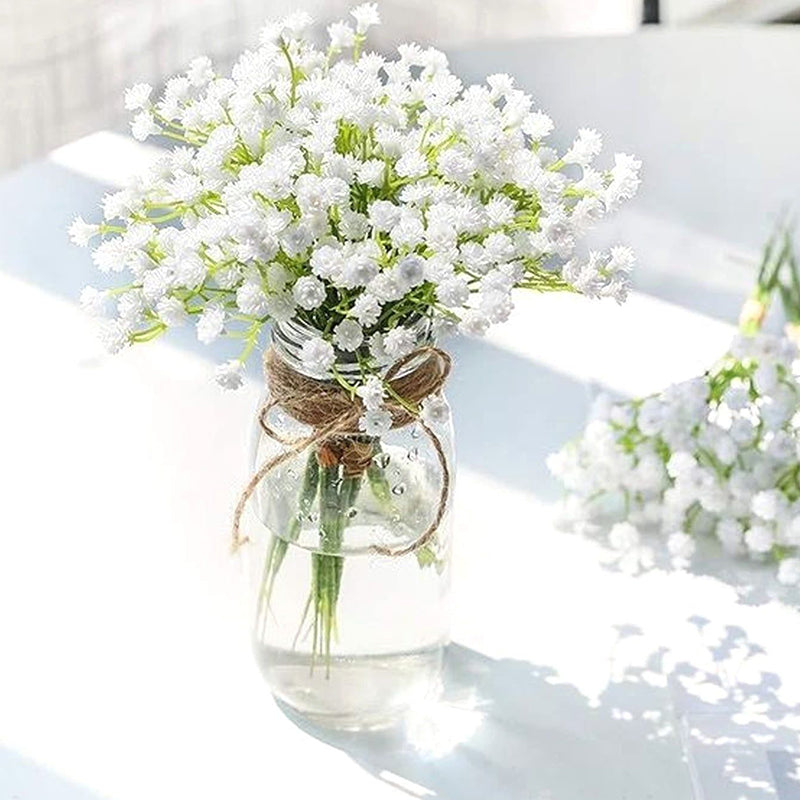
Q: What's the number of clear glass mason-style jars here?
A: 1